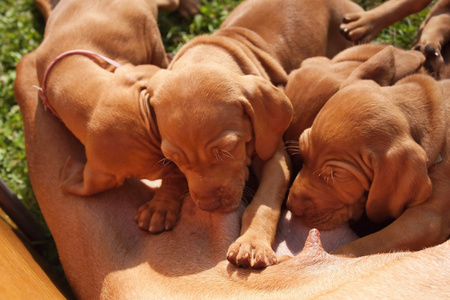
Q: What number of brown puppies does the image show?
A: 4